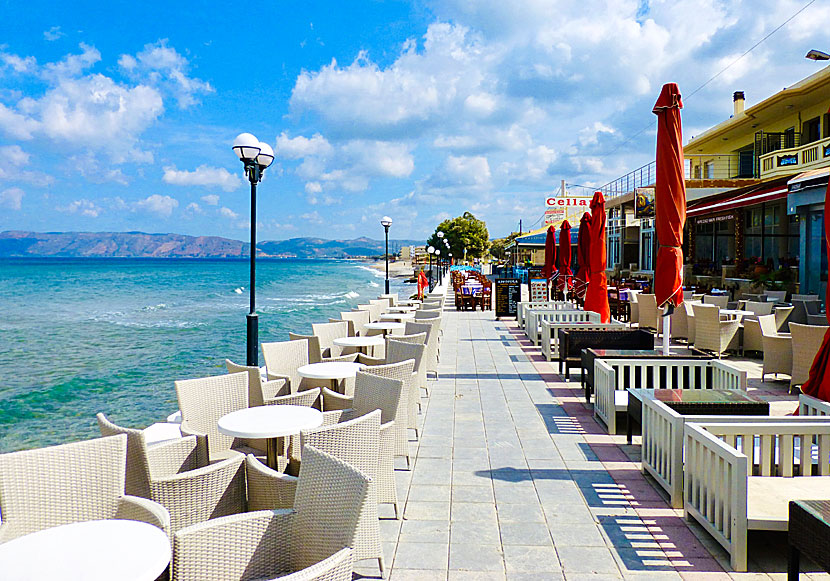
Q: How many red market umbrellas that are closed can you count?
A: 6